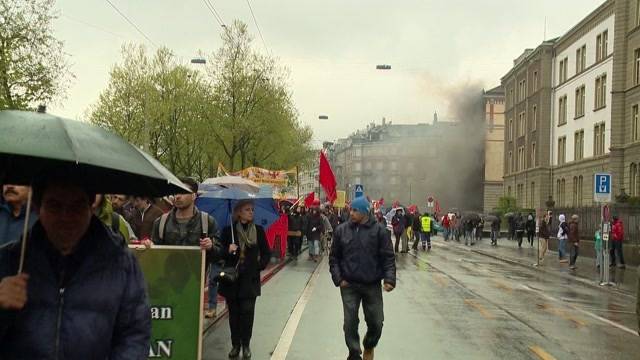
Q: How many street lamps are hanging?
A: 3